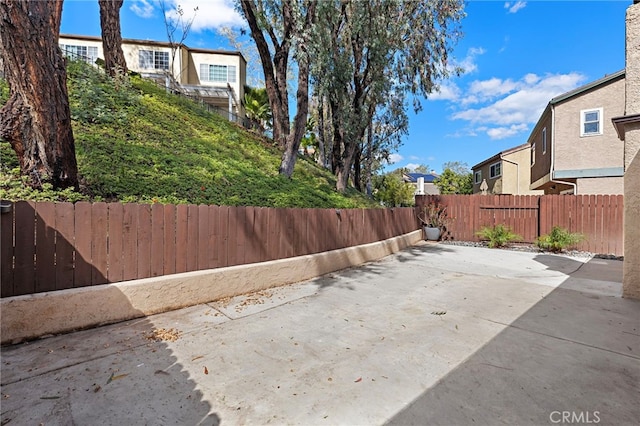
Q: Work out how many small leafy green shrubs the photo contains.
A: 2